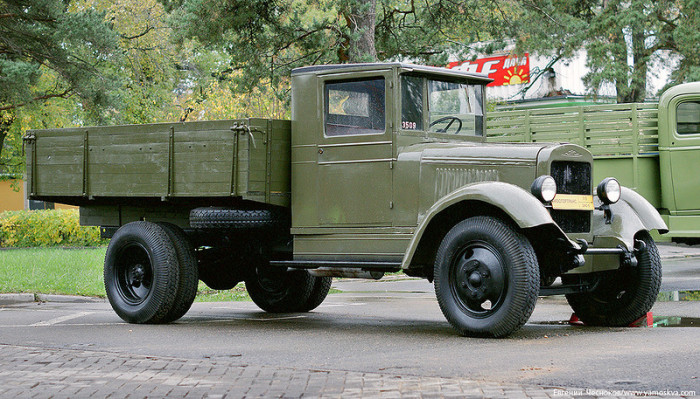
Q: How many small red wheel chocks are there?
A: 2